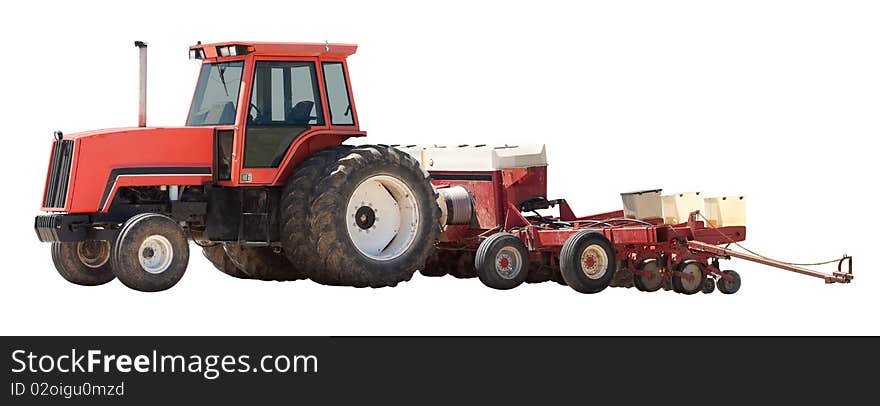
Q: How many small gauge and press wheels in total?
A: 4